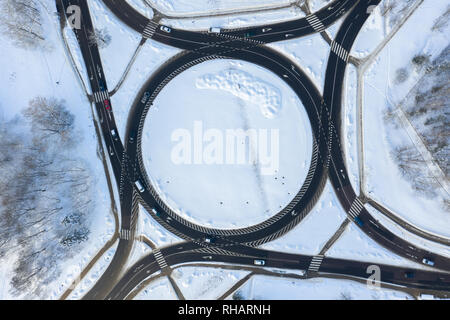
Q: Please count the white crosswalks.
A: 8